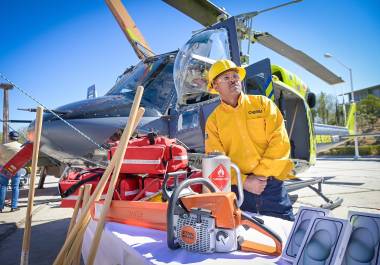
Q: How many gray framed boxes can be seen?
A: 3